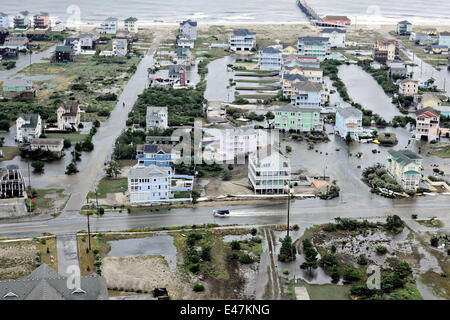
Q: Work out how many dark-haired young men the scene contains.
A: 0